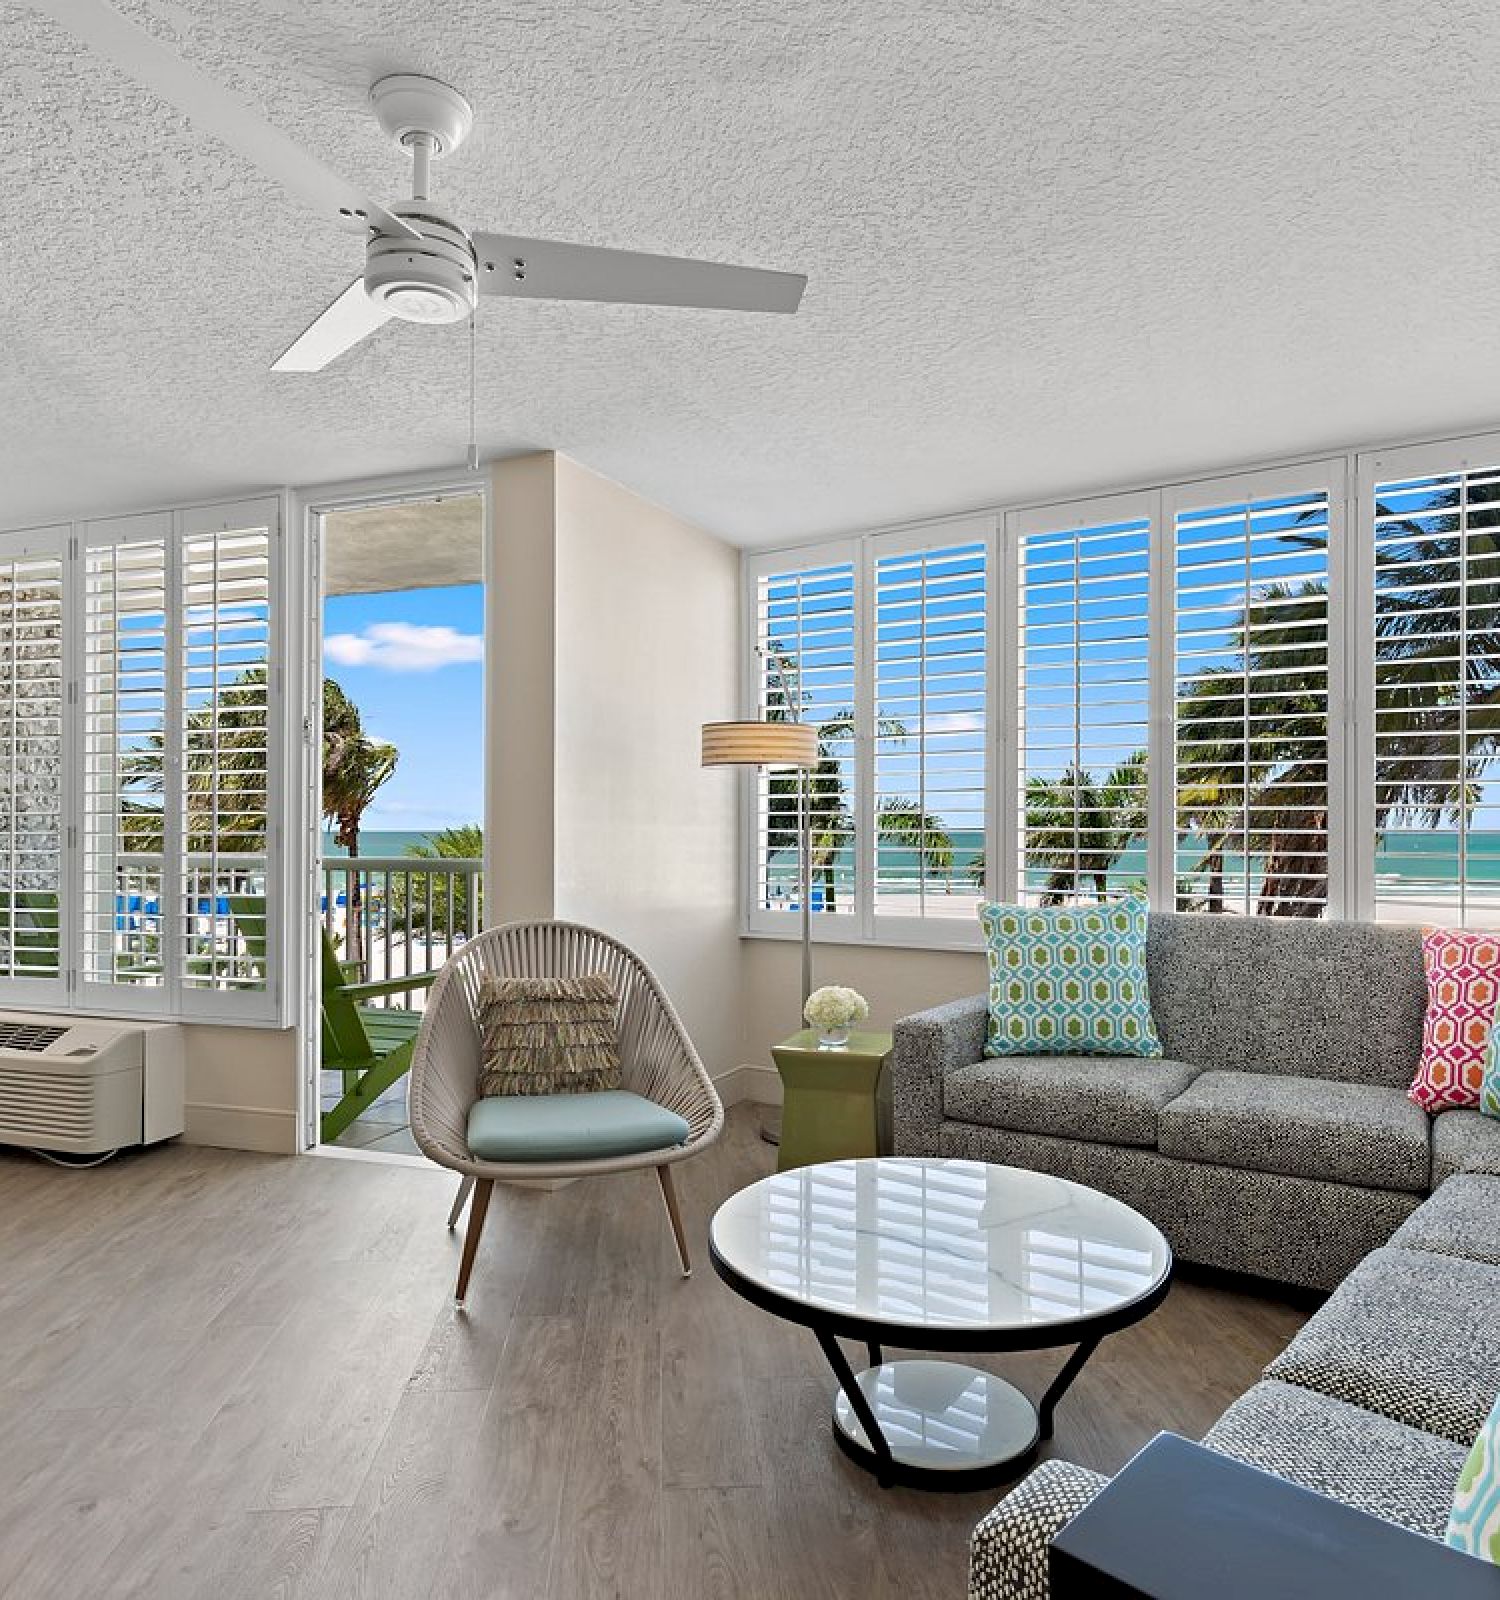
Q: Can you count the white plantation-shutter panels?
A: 8